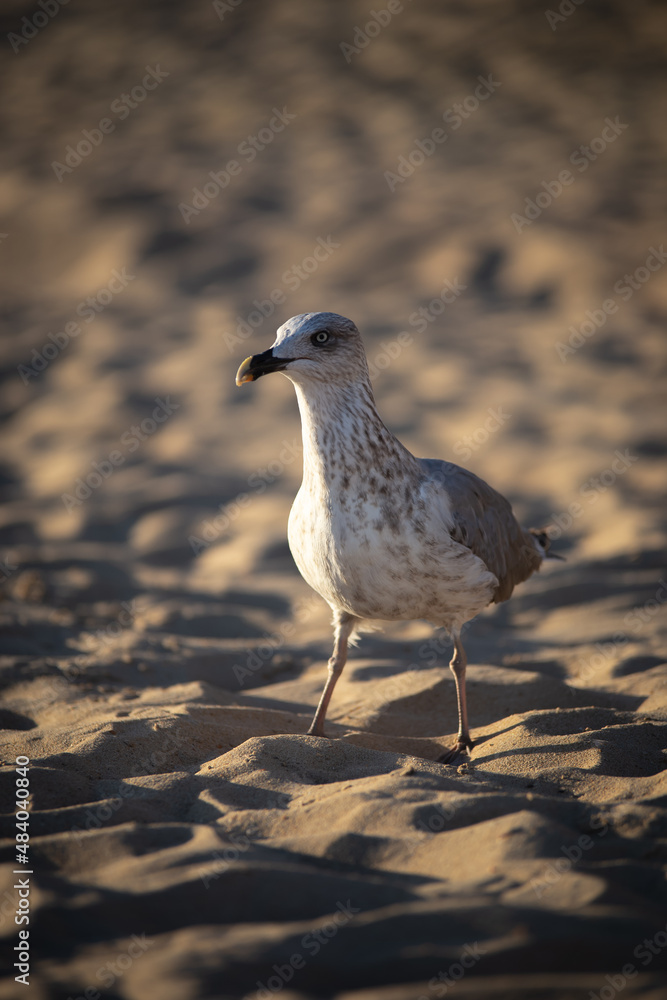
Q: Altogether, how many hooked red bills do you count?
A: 0